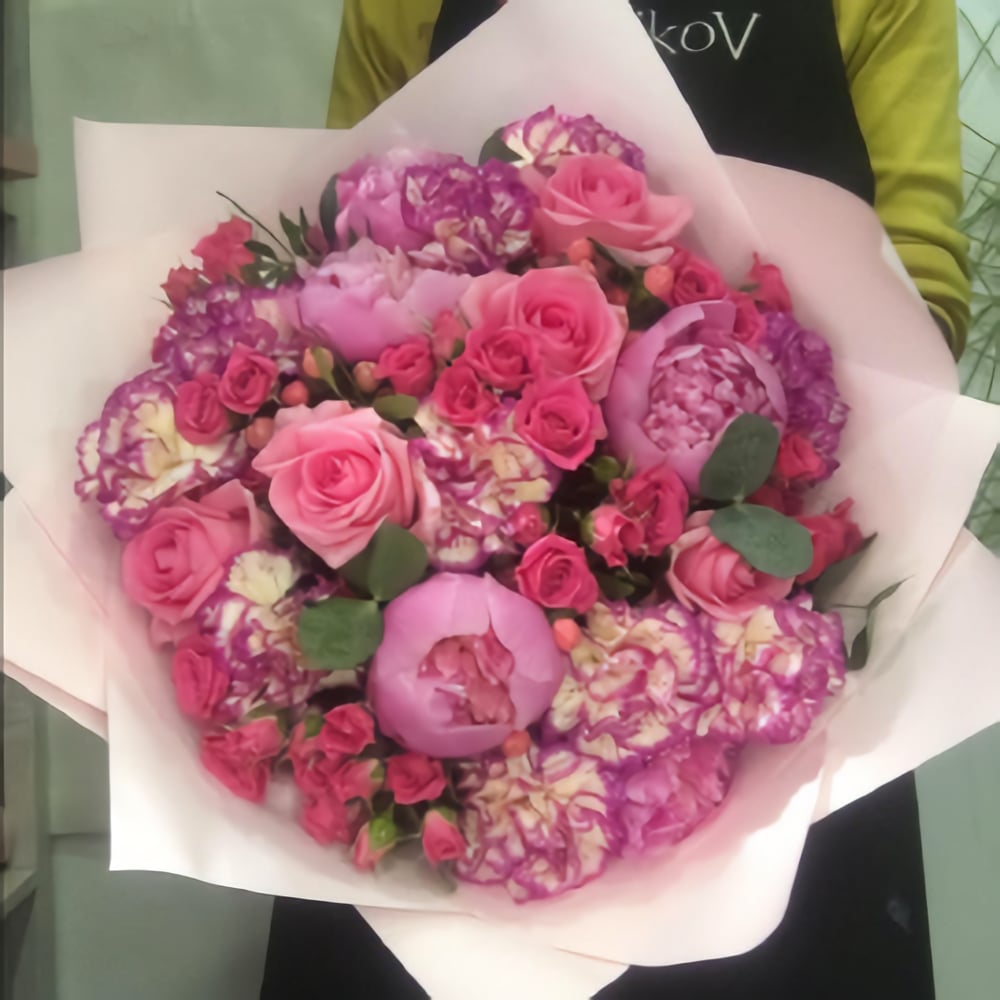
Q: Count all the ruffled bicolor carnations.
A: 10